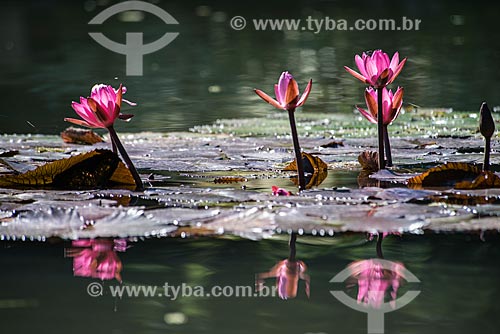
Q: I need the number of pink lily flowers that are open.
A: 4